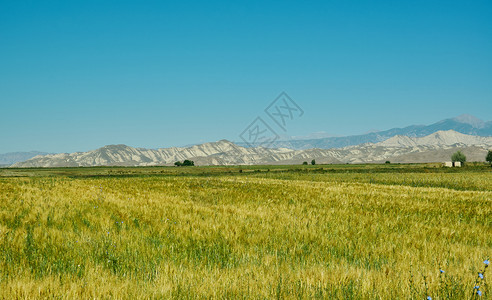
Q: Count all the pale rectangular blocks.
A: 2